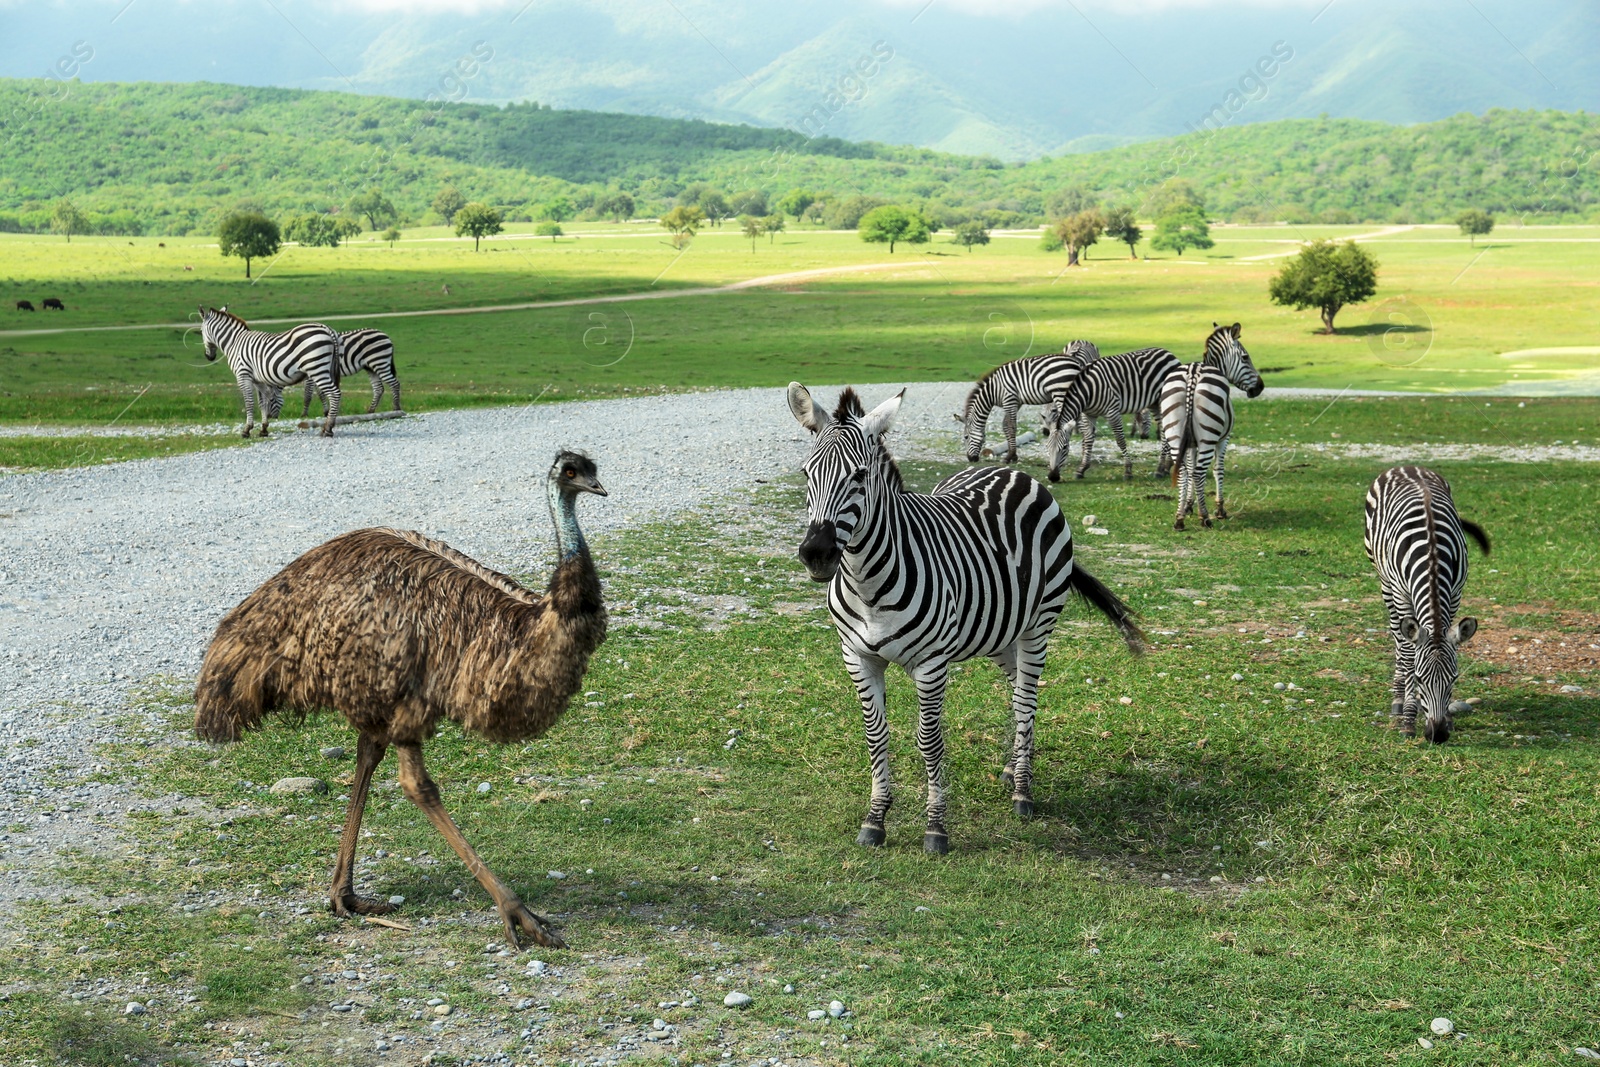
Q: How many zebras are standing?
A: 8